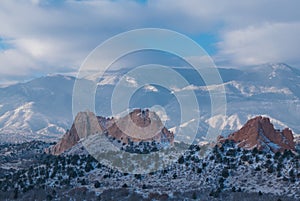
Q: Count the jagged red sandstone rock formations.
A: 3